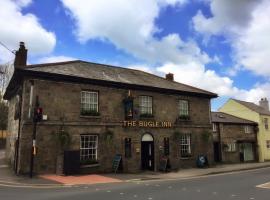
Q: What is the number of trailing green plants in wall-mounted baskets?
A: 4